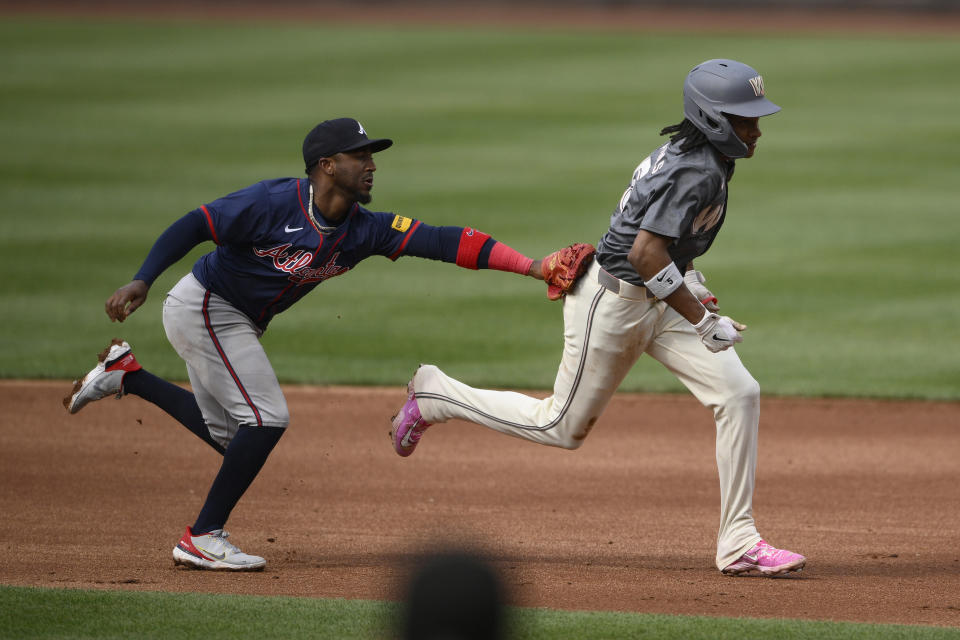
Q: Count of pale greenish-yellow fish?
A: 0